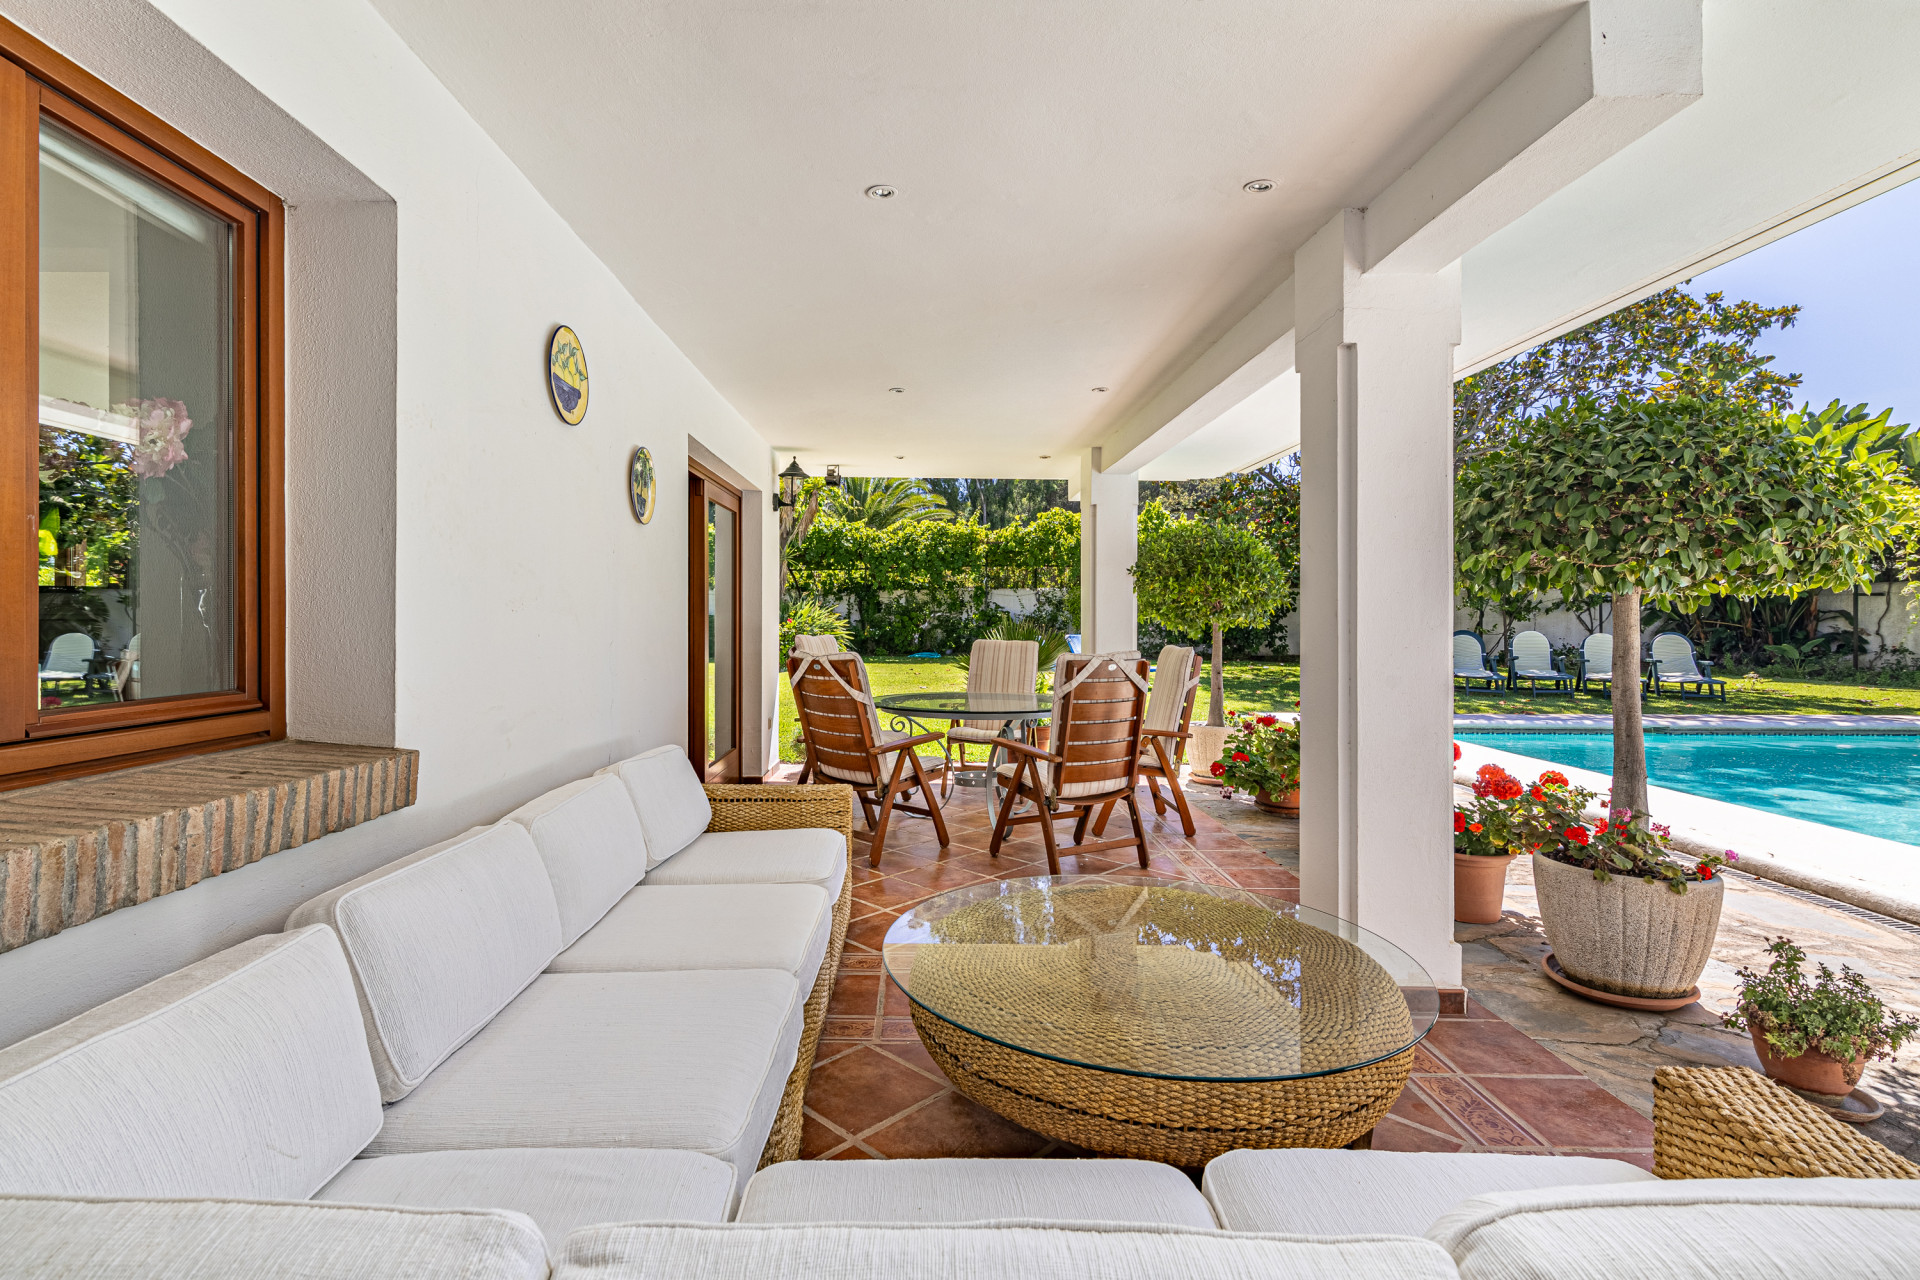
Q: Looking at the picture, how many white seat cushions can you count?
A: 6